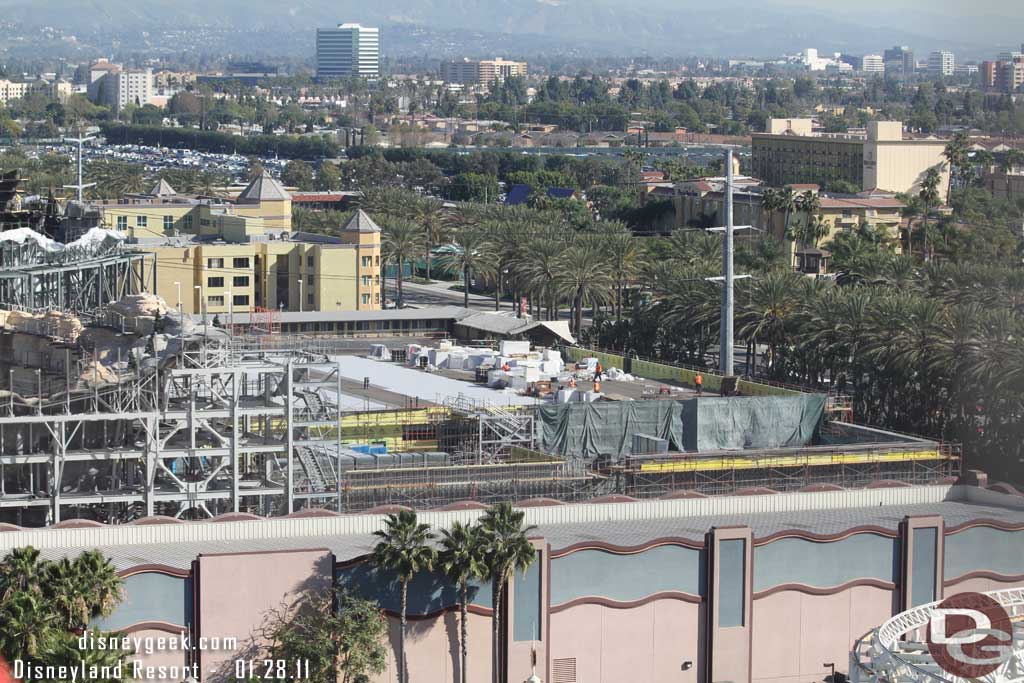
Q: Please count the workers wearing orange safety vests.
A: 5